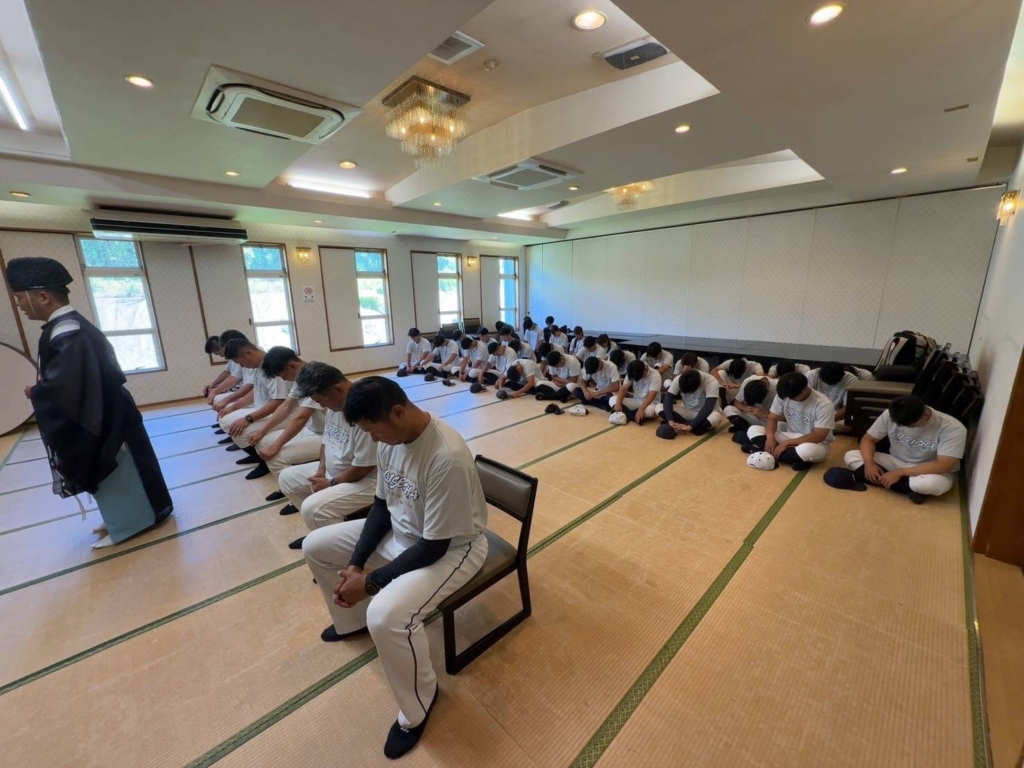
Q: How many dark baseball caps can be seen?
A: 9